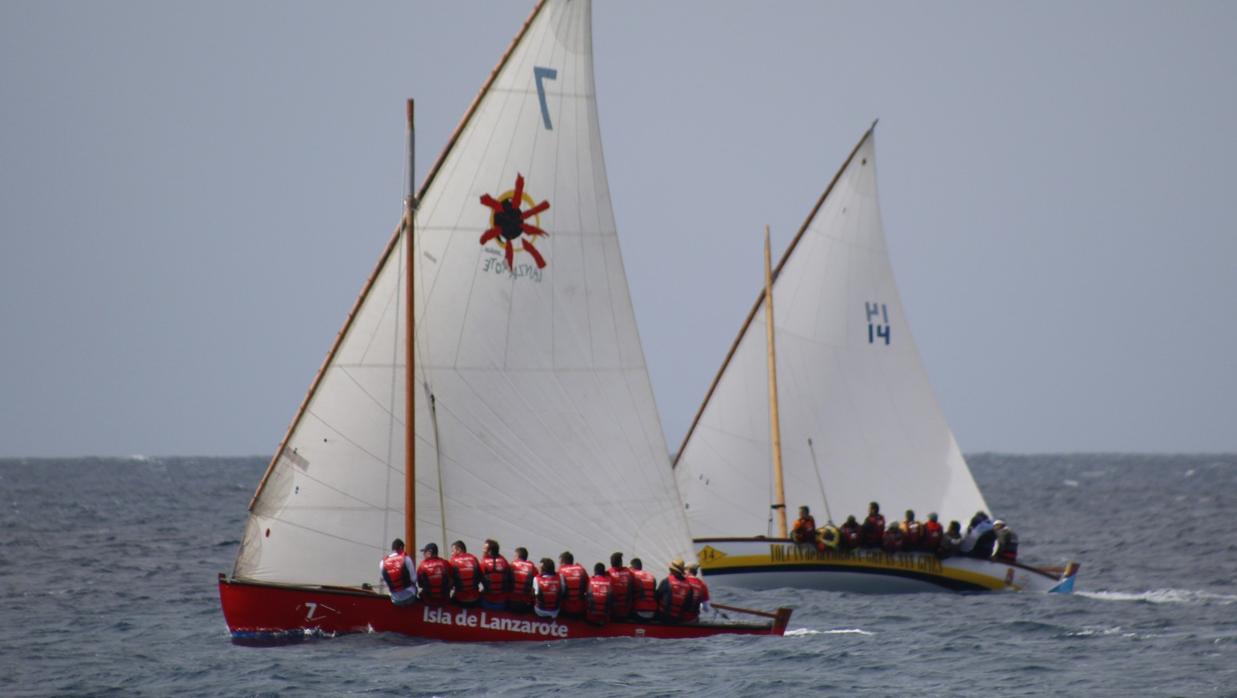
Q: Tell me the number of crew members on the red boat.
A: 12